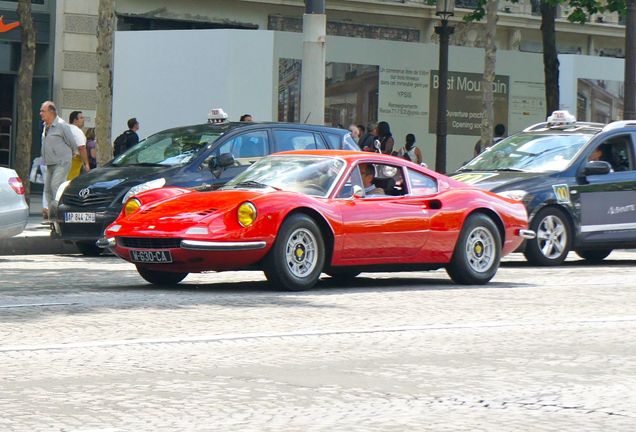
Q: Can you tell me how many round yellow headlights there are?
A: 2